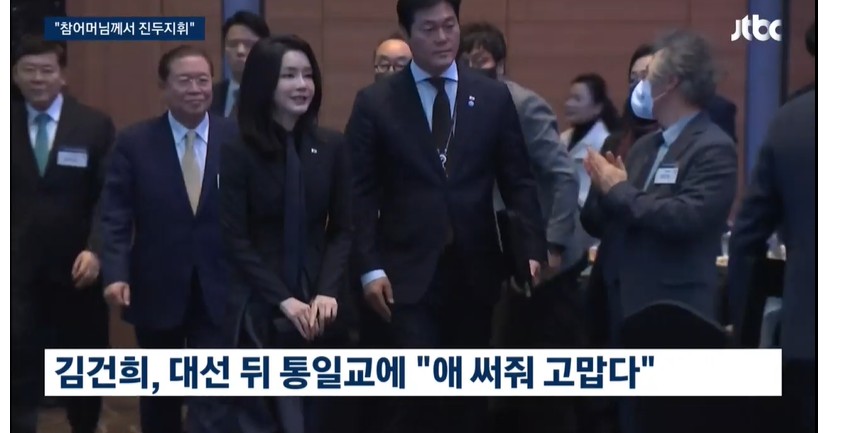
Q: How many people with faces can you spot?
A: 10